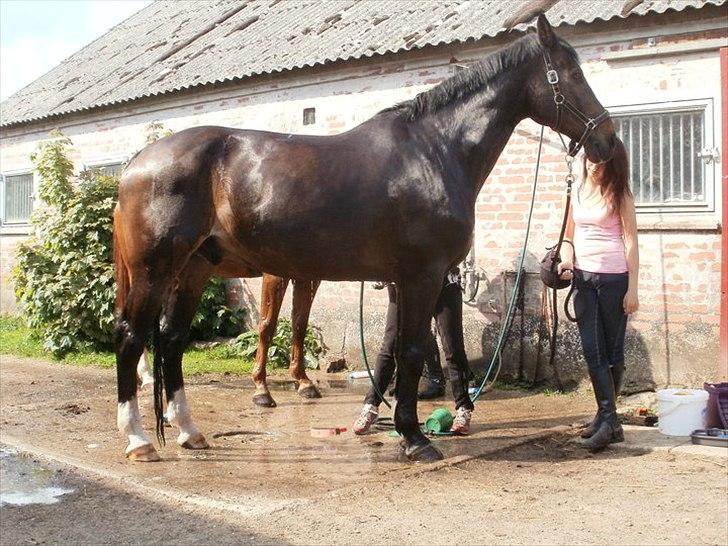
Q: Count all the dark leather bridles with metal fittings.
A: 1